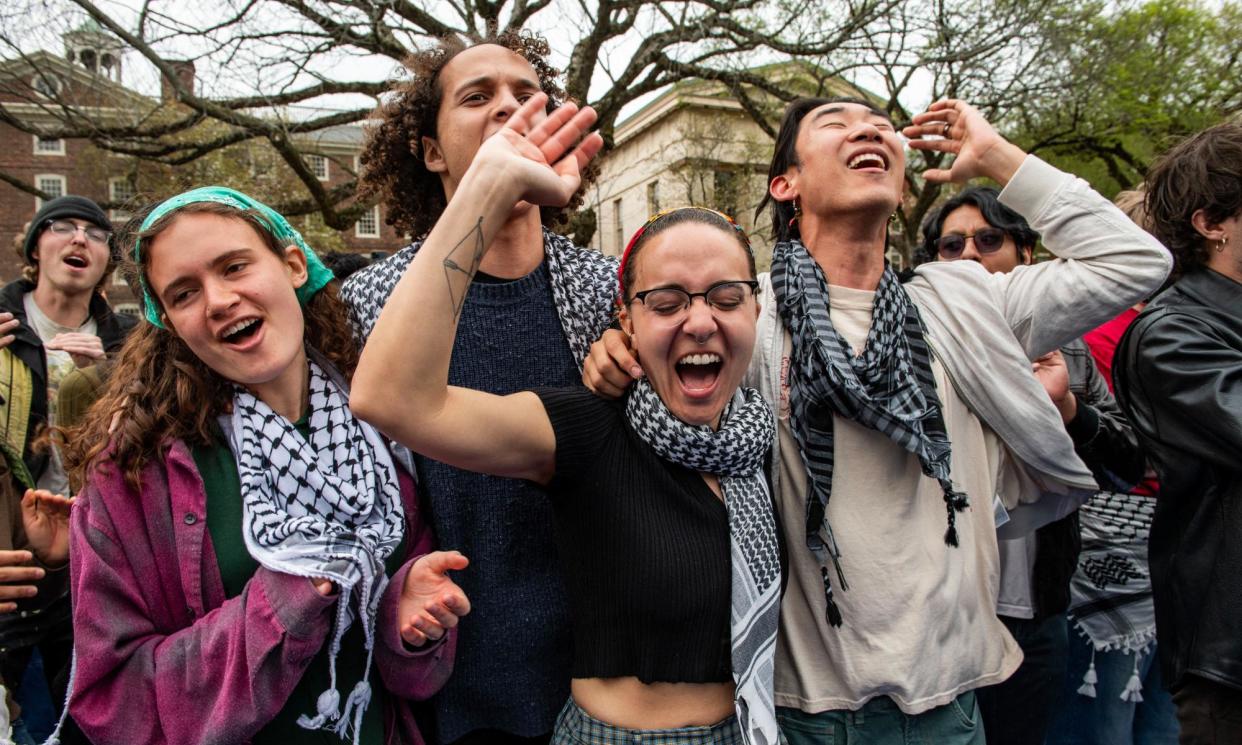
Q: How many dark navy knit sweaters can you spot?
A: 1